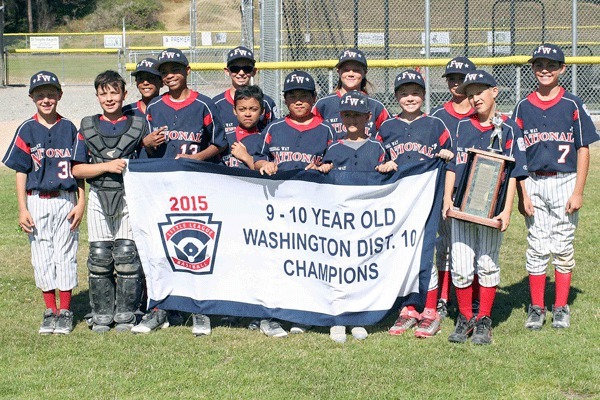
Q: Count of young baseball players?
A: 13